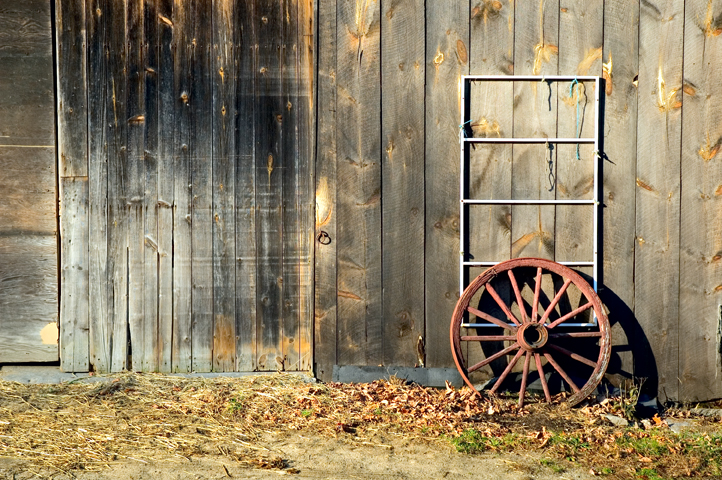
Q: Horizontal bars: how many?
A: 5